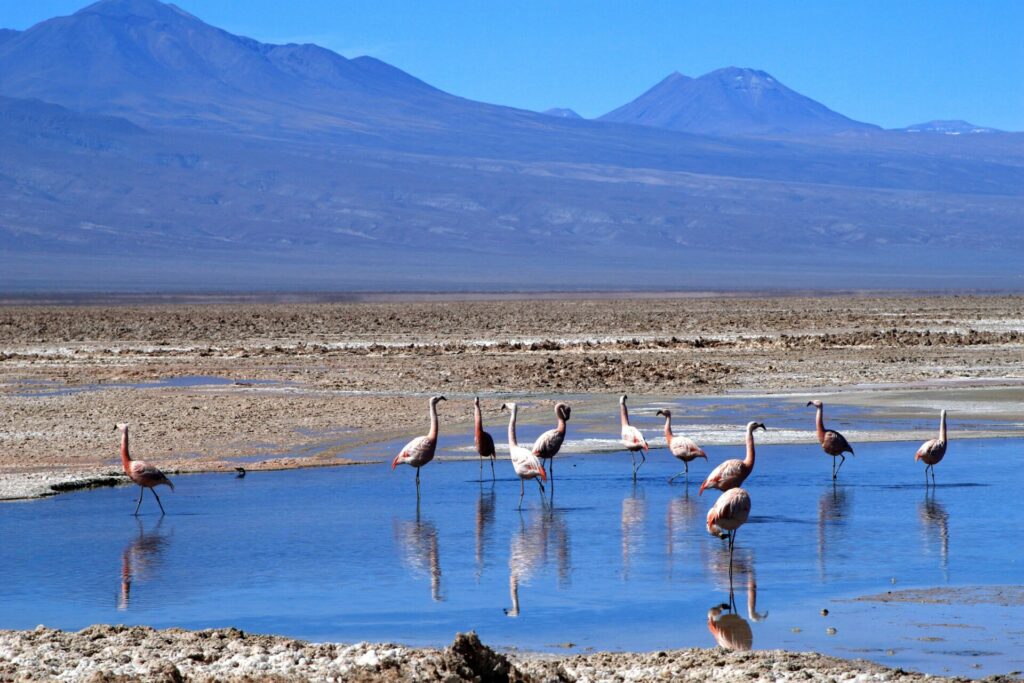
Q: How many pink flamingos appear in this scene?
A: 11